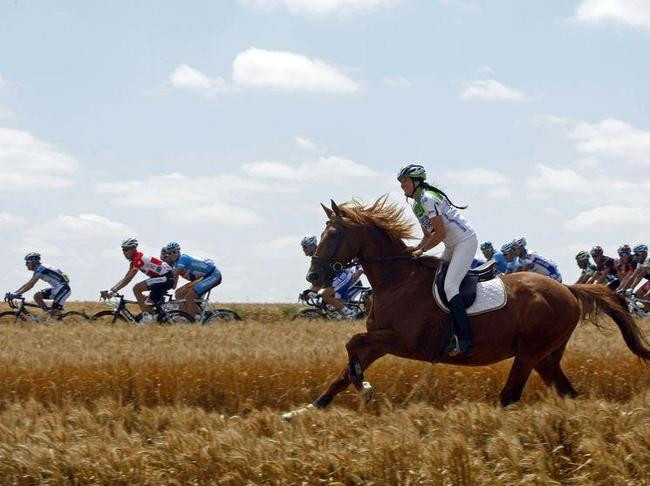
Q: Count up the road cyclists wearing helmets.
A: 12